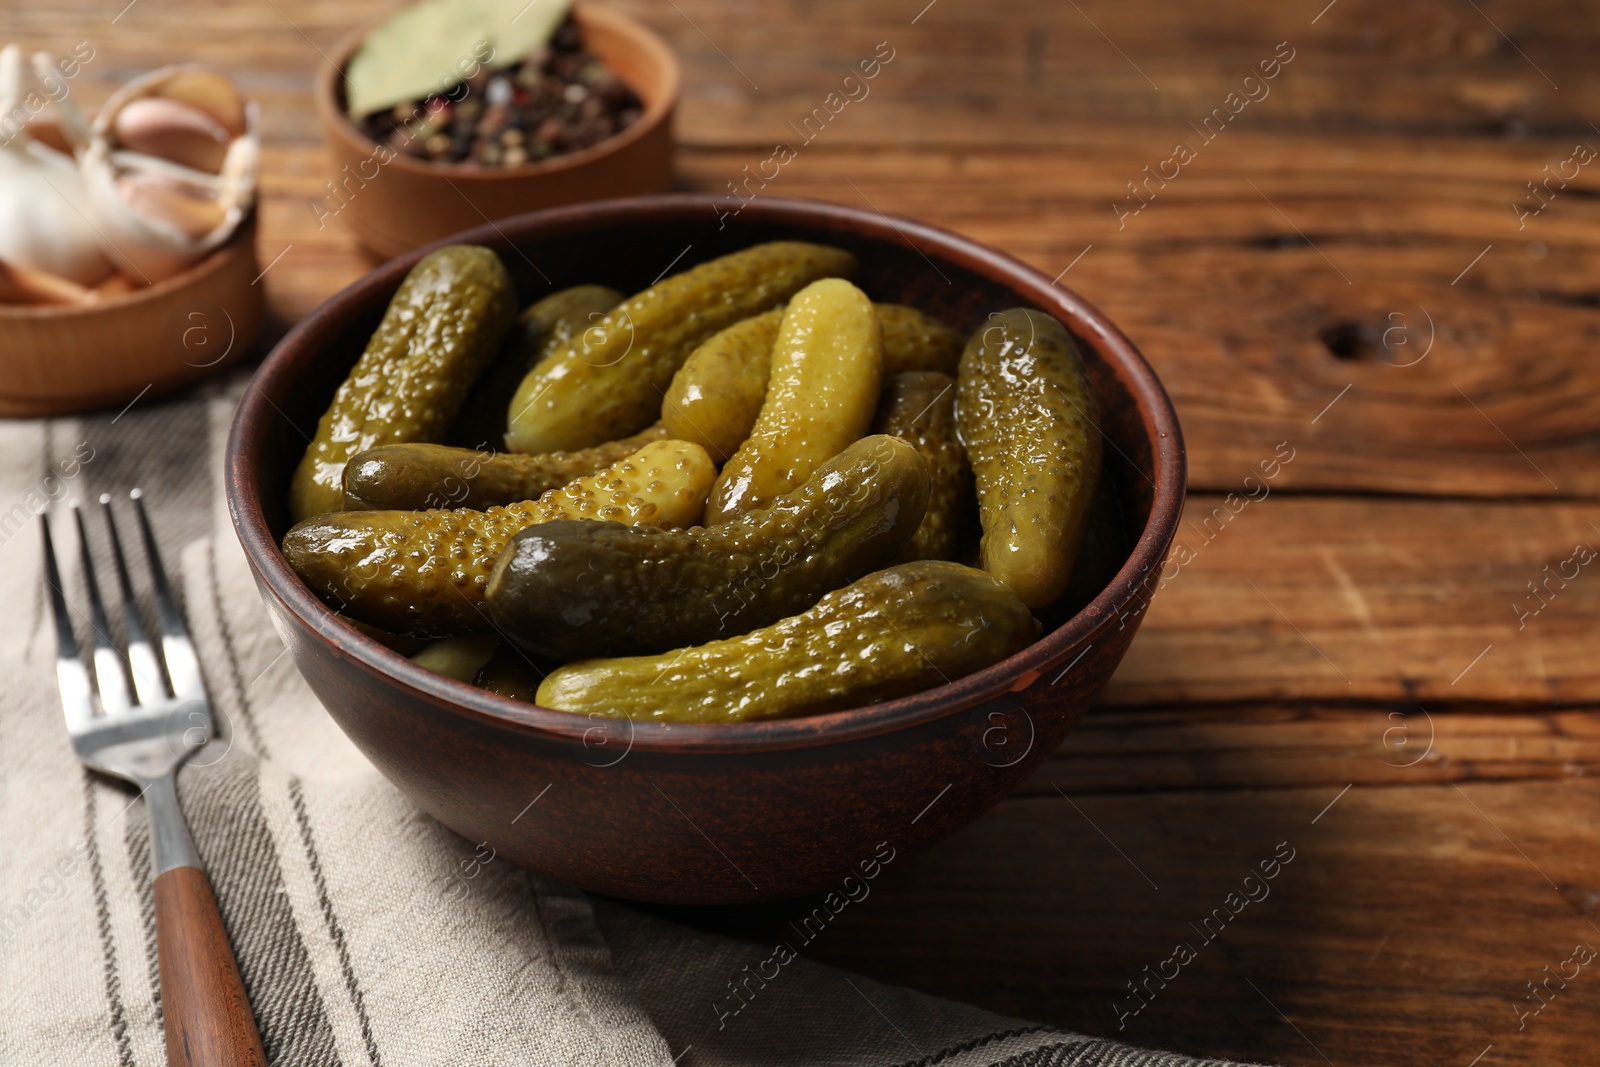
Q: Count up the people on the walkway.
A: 0